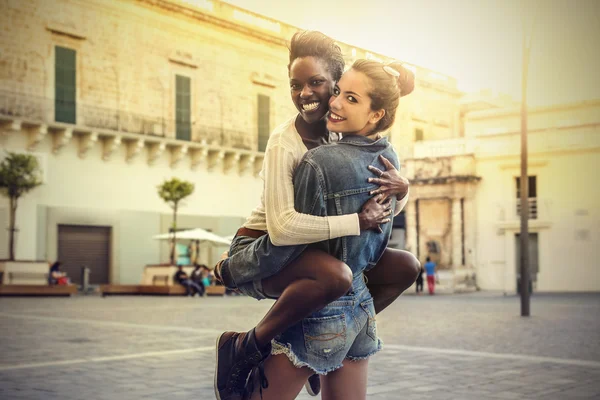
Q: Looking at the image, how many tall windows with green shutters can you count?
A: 3